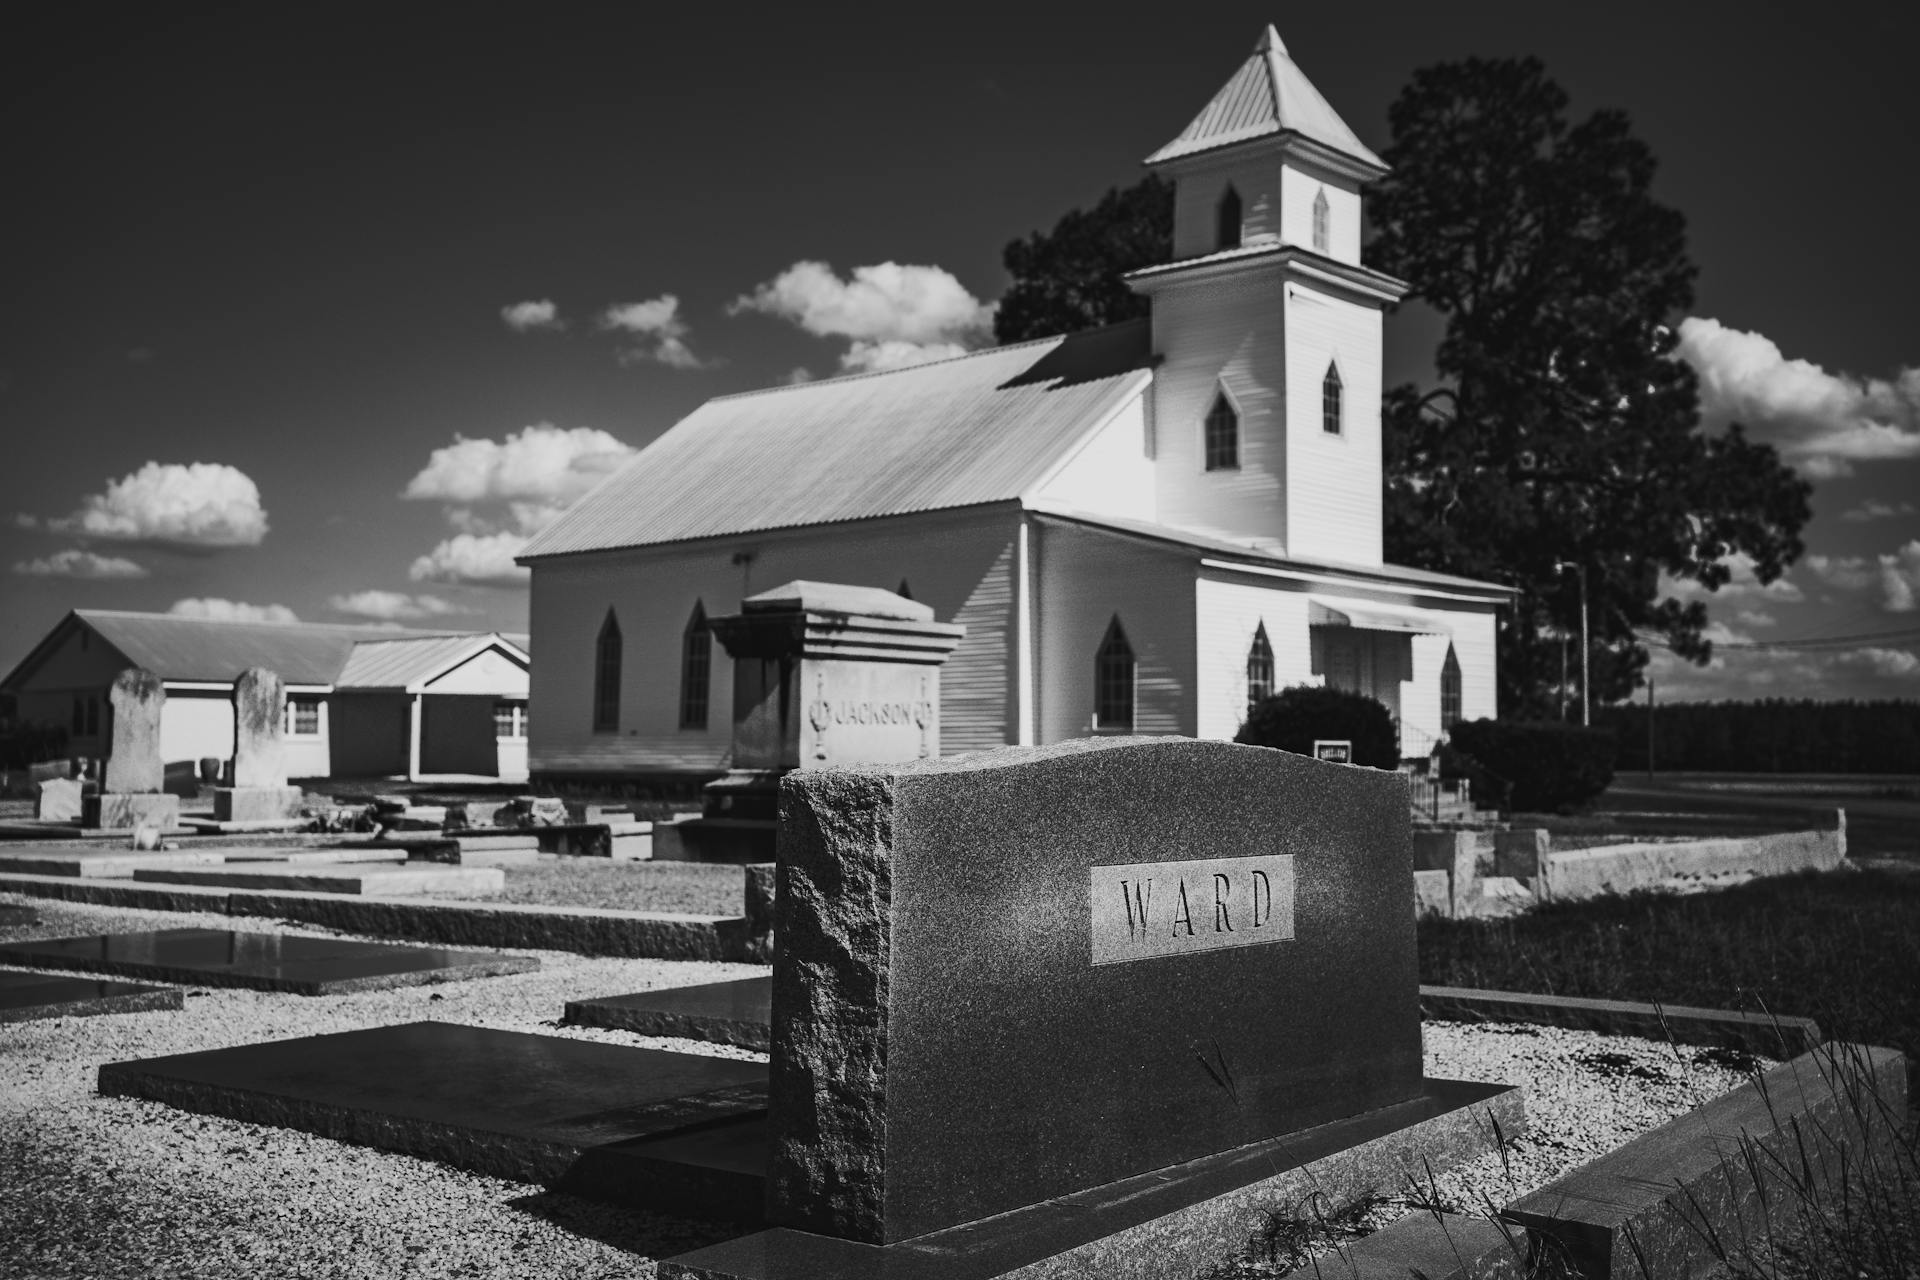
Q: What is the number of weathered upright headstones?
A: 2